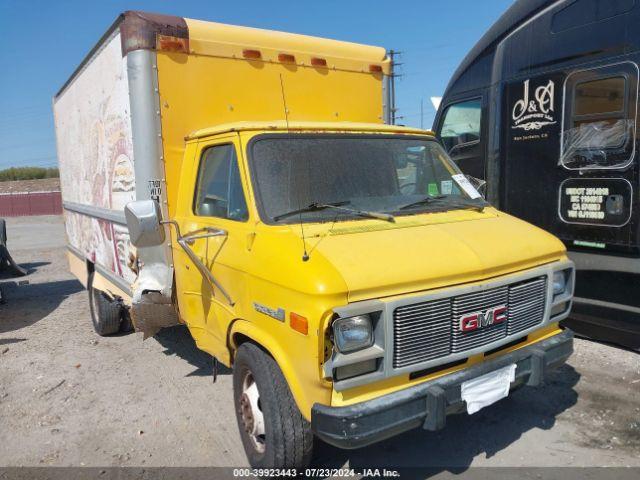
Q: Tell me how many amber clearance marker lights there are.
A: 5